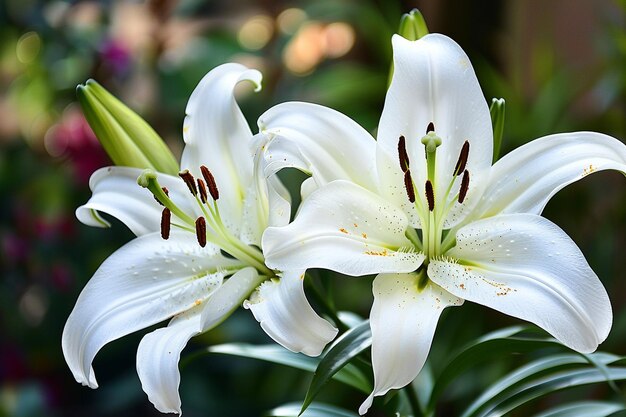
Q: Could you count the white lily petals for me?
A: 12